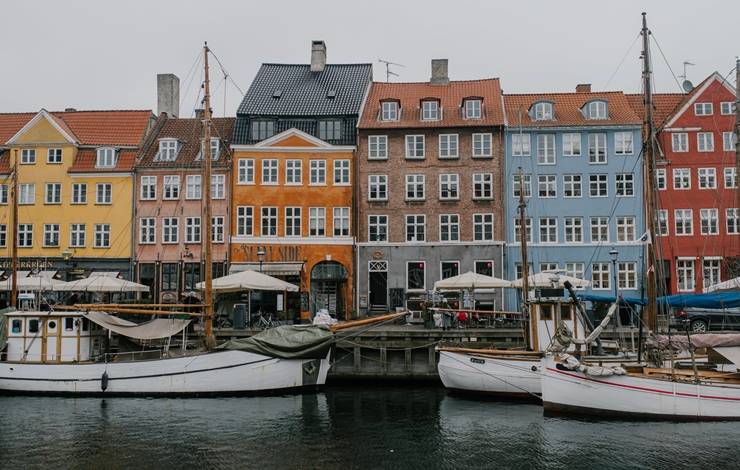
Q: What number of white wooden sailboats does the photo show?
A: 3